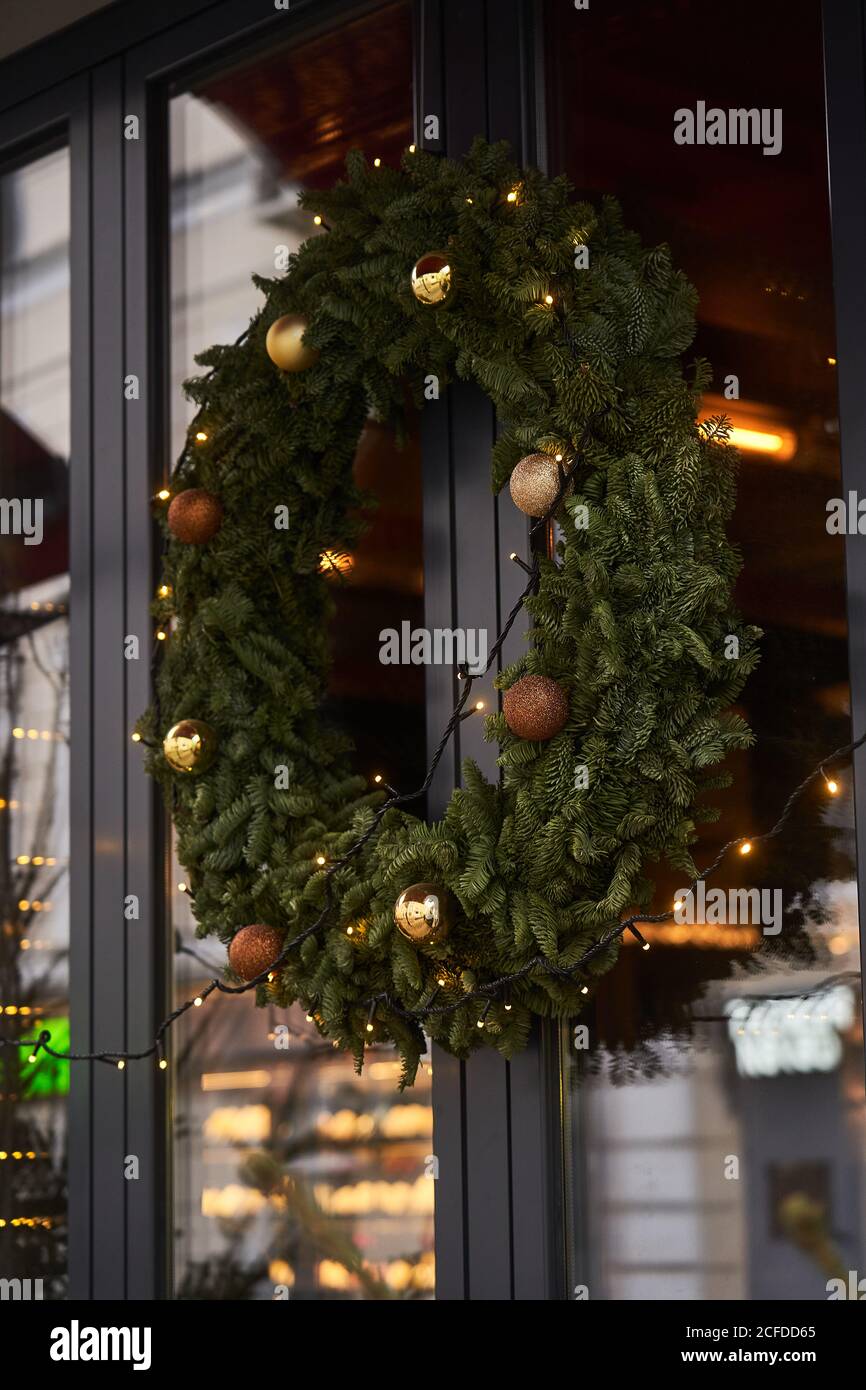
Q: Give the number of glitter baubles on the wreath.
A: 4